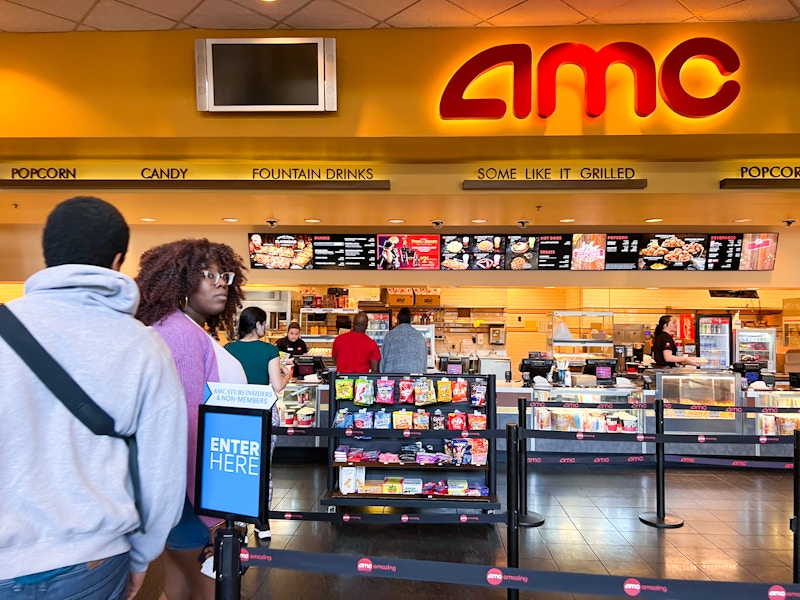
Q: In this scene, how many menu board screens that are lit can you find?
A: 8